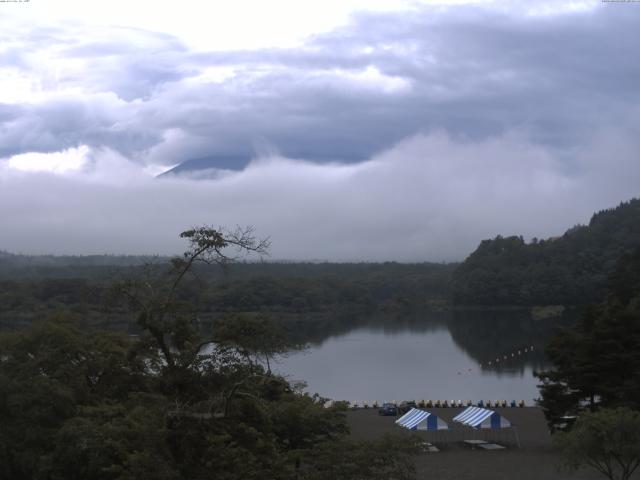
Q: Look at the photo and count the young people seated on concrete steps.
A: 0